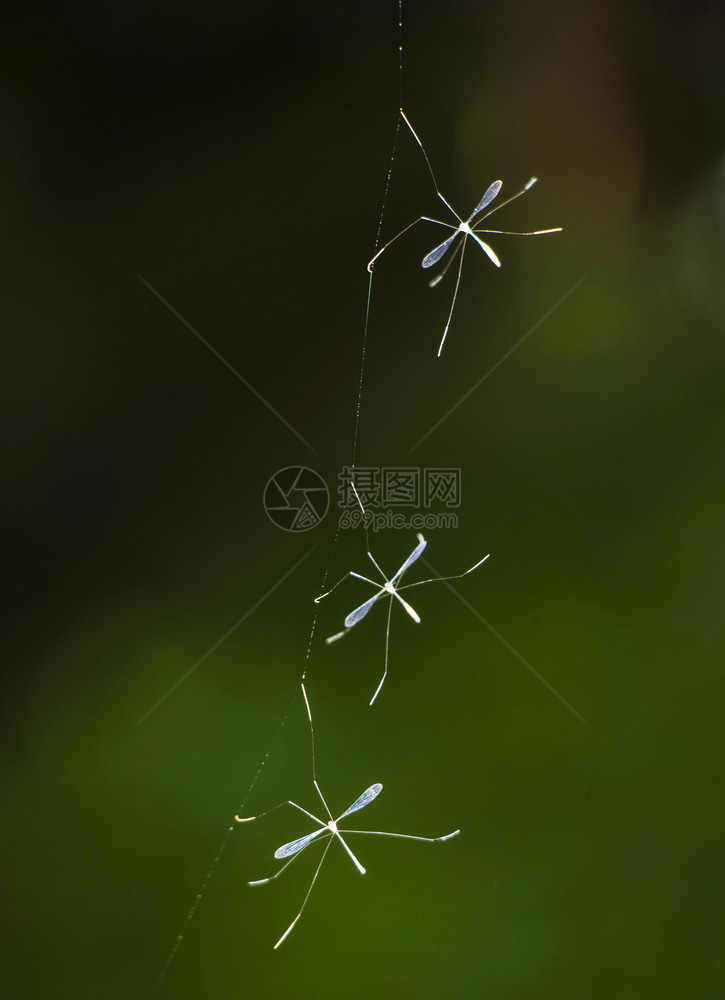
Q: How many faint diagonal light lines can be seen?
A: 4